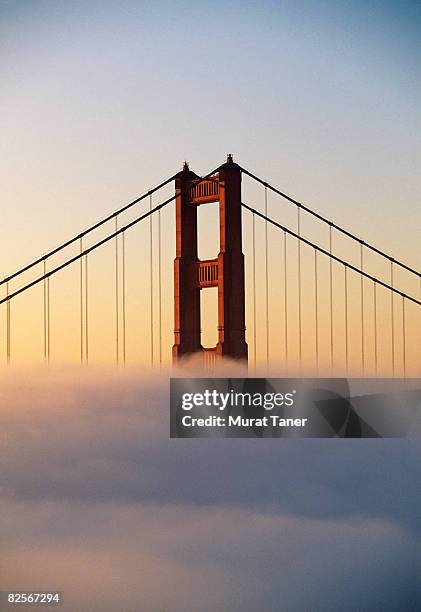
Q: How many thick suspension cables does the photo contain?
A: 4